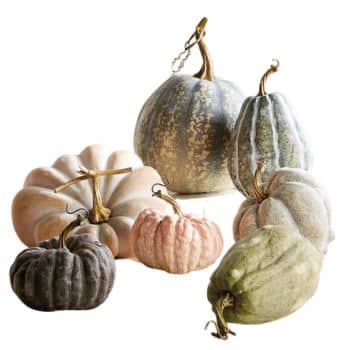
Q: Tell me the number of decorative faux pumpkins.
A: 7